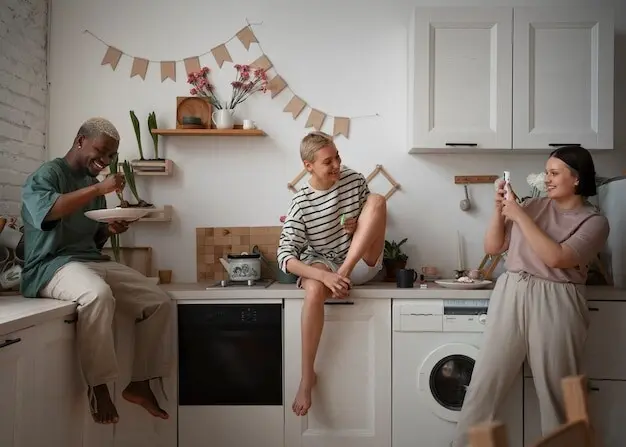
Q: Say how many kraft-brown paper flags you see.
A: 11